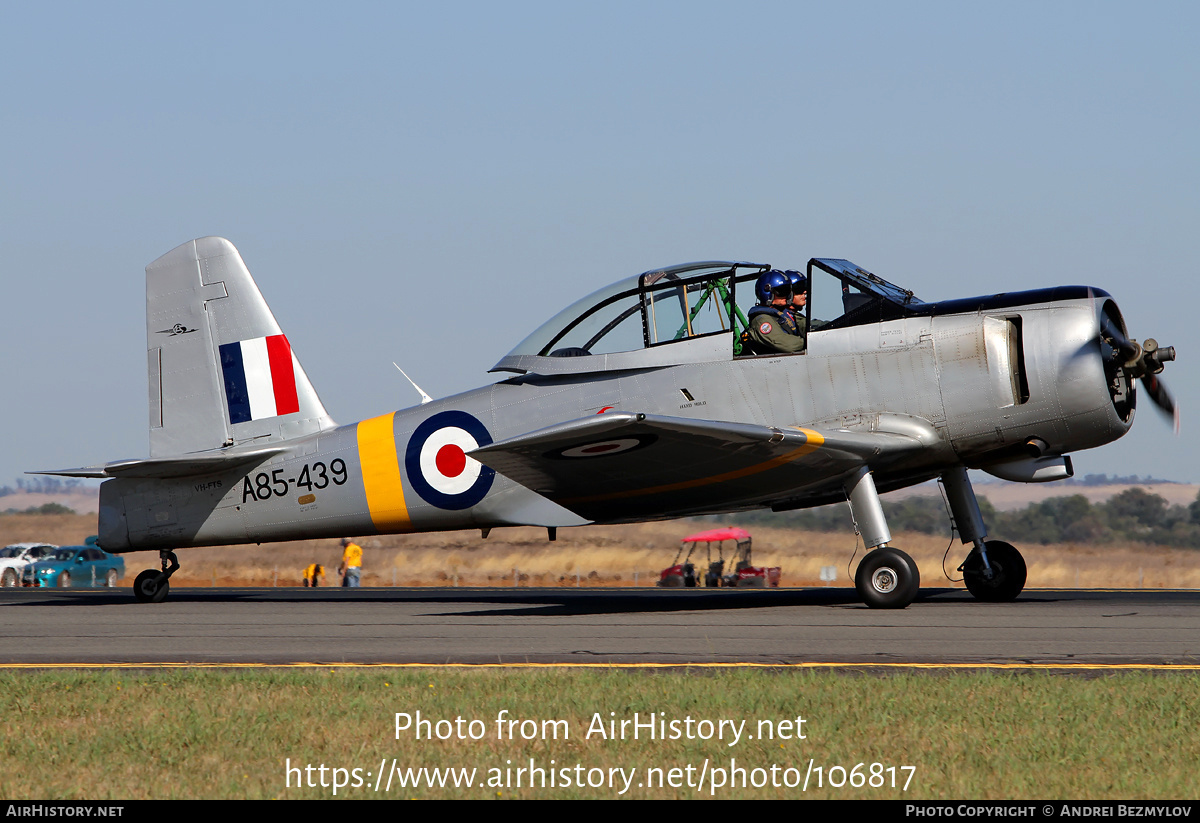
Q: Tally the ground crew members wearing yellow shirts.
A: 2